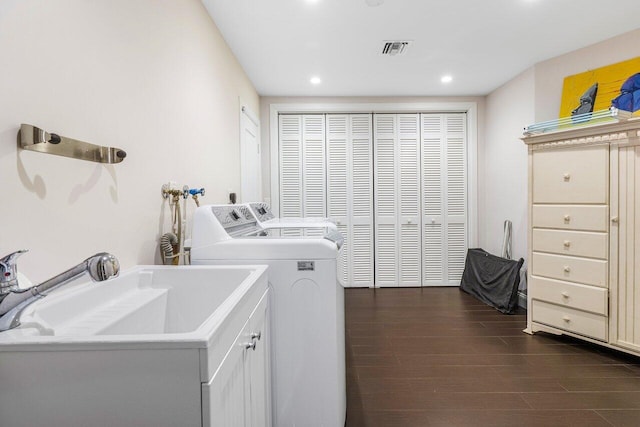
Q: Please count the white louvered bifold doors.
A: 4